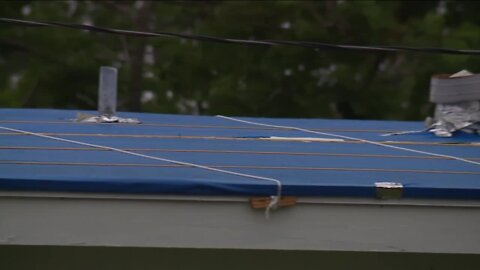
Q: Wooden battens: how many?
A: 4